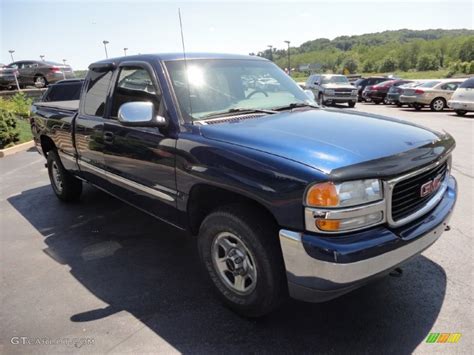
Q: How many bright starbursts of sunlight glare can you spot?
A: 1